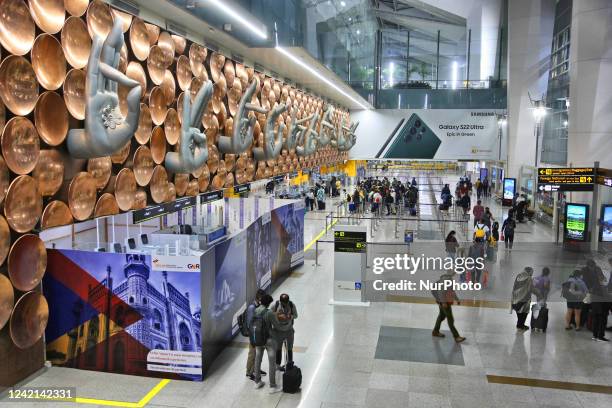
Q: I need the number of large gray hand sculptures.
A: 9